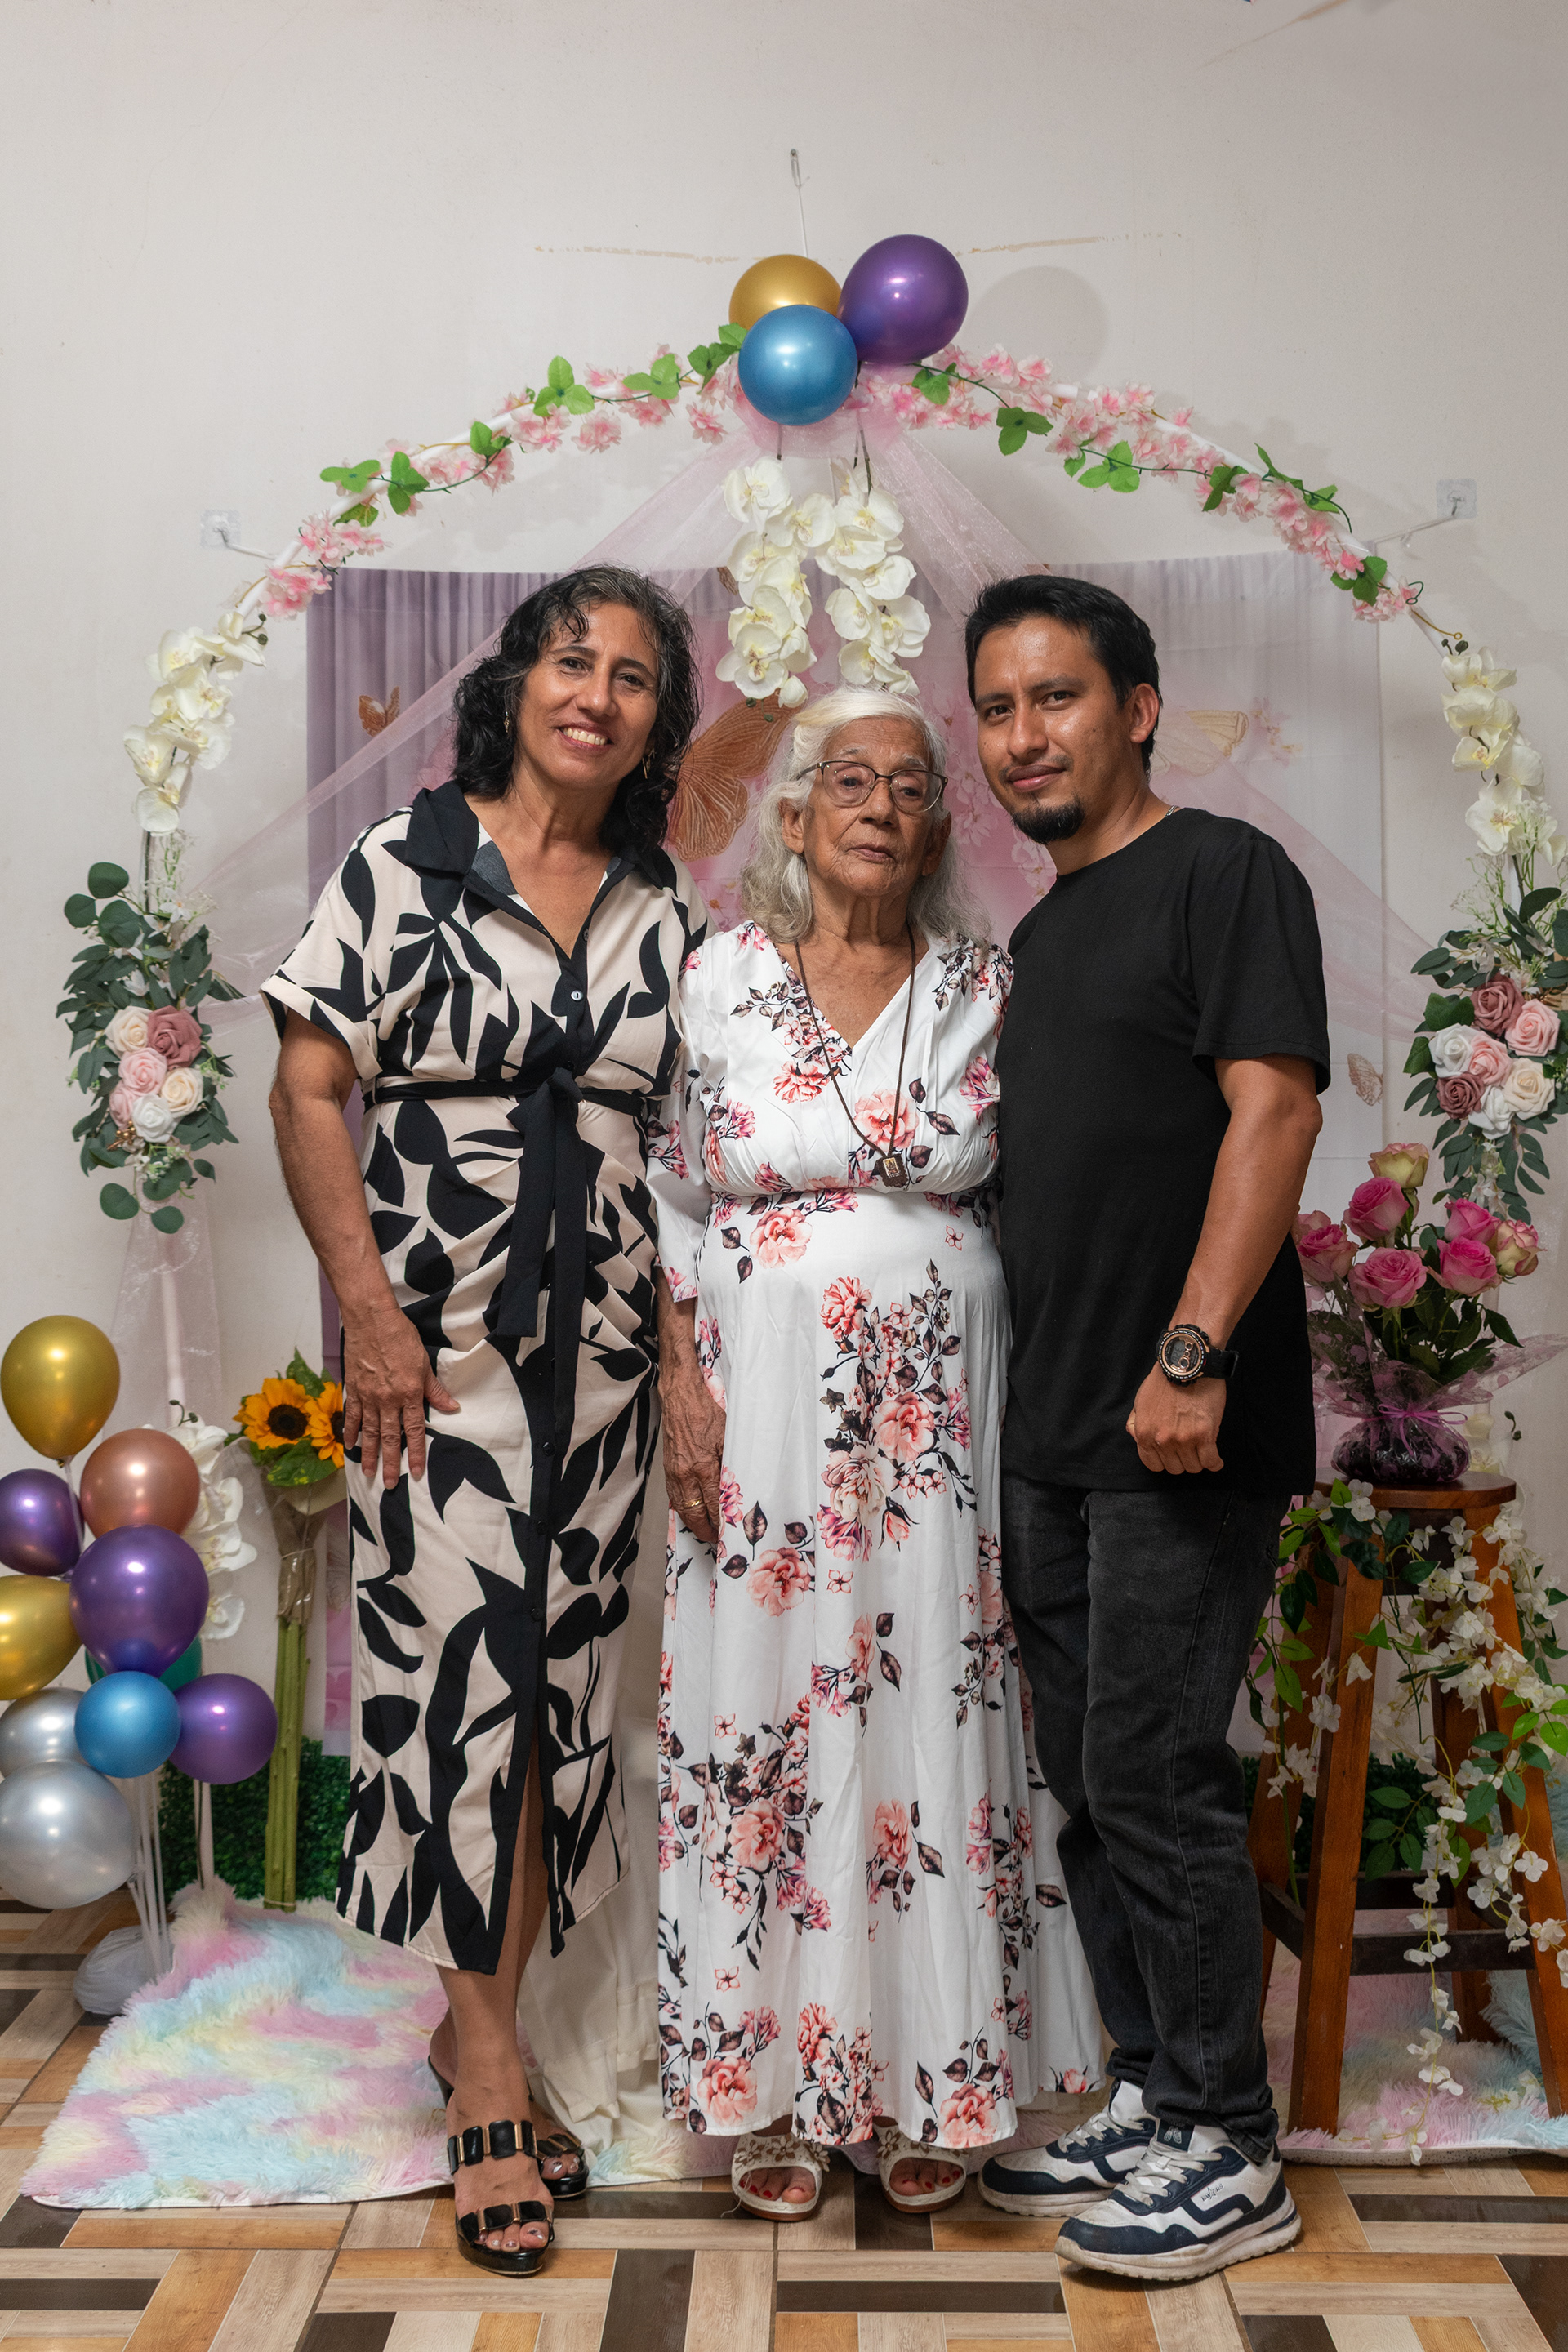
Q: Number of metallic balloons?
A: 13